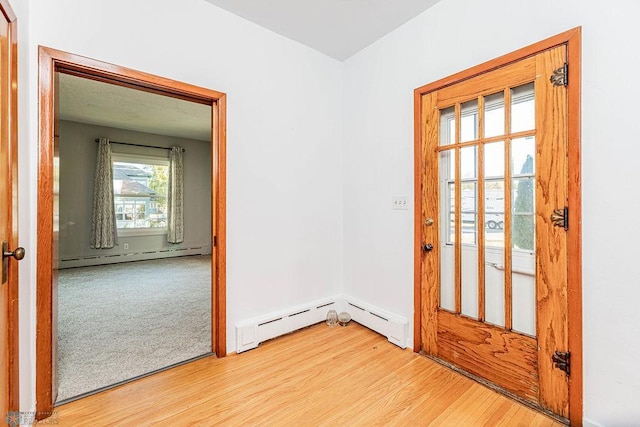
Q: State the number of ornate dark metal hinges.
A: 3